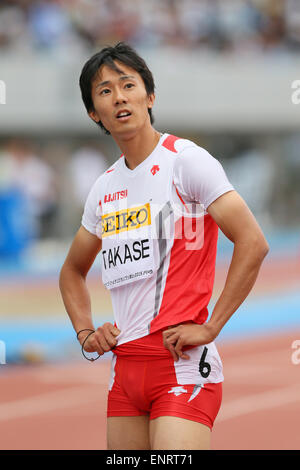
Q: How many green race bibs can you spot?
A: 0